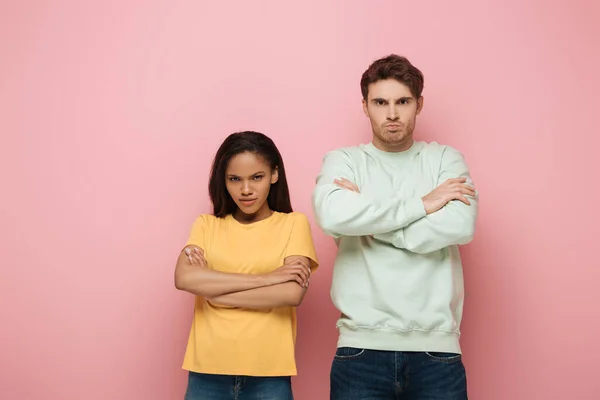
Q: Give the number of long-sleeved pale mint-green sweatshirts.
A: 1